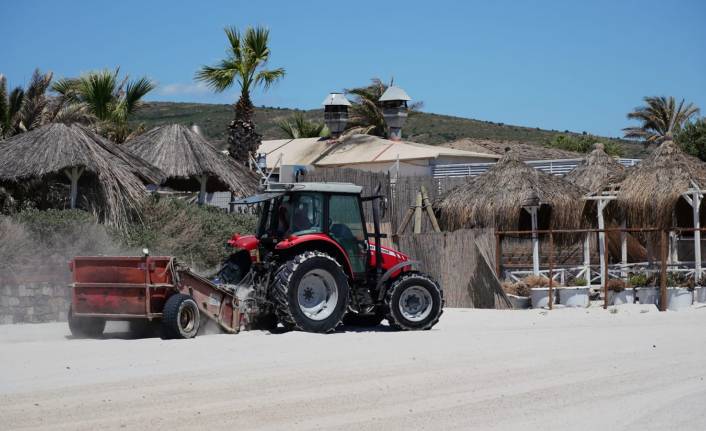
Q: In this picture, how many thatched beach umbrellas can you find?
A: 5